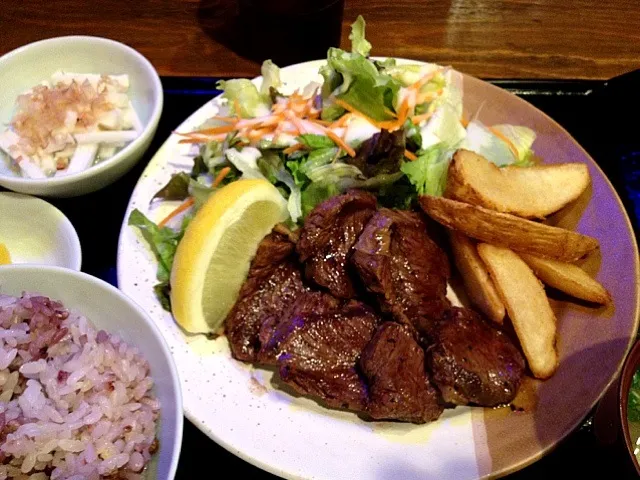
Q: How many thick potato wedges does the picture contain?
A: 5